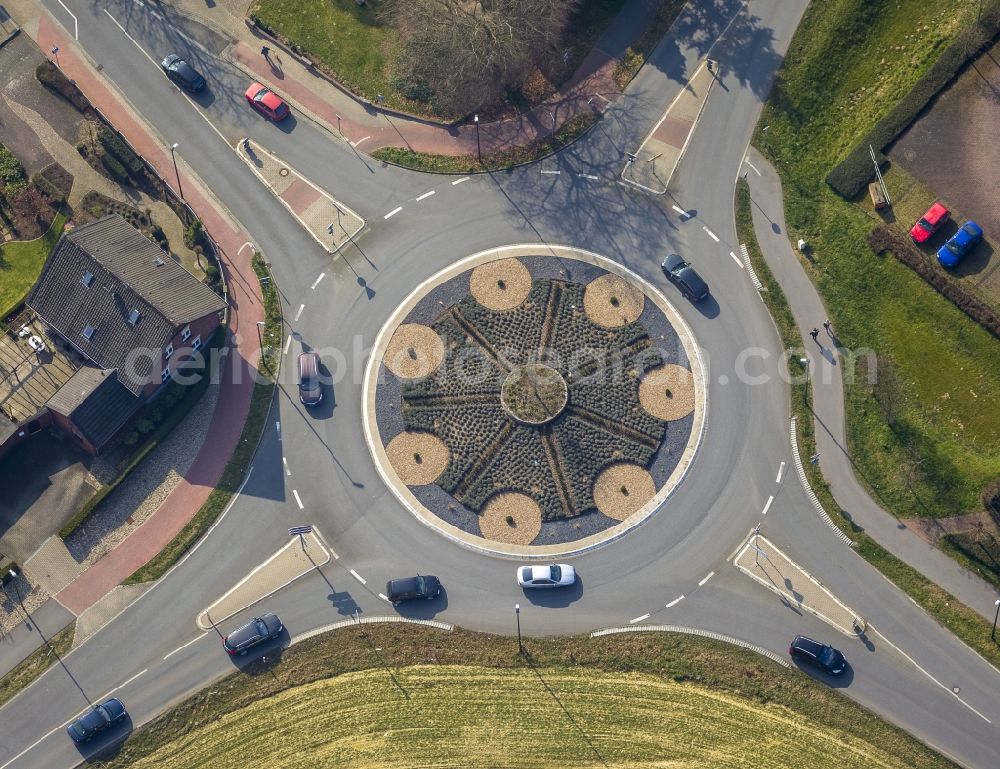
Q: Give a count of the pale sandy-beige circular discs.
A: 7